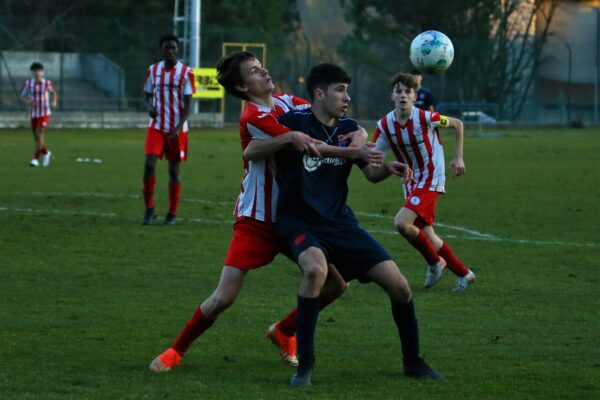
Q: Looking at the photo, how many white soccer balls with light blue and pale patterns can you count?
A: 1